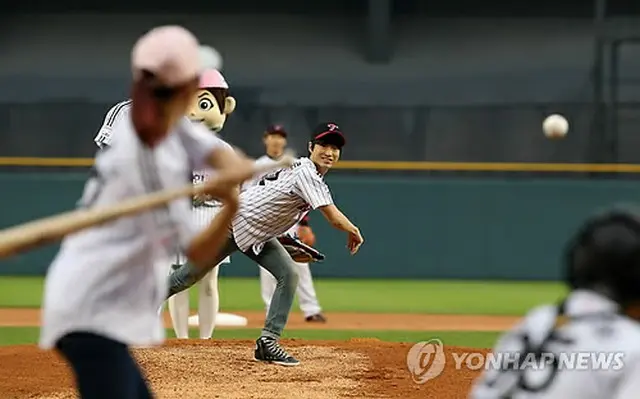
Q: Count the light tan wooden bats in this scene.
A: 1